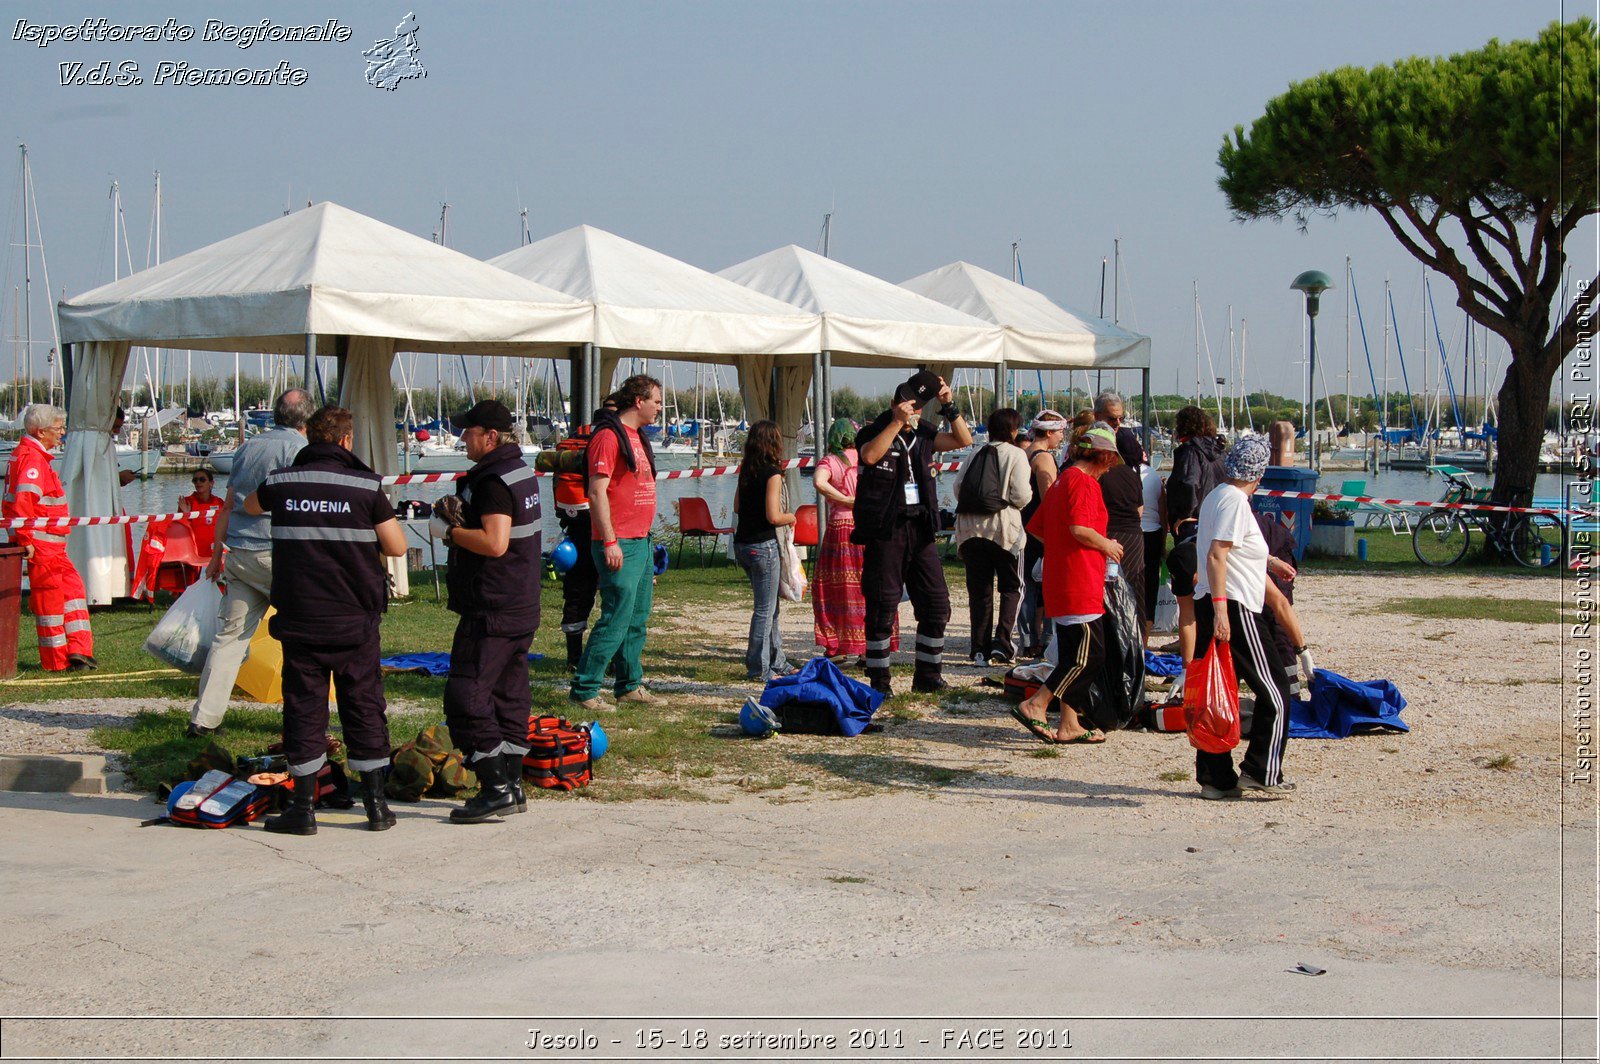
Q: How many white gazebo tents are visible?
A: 4